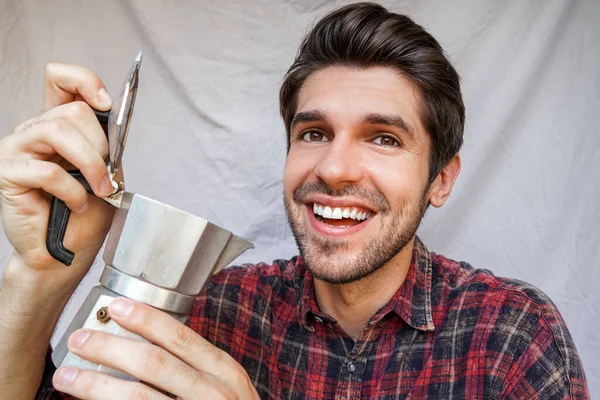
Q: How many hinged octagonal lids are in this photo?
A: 1